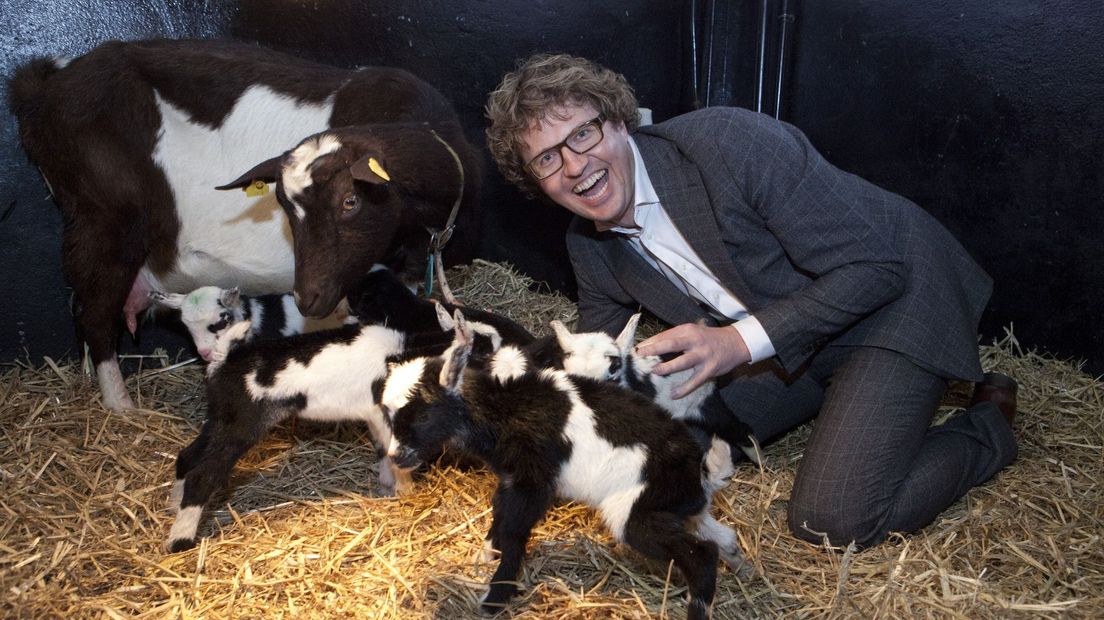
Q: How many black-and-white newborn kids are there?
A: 5